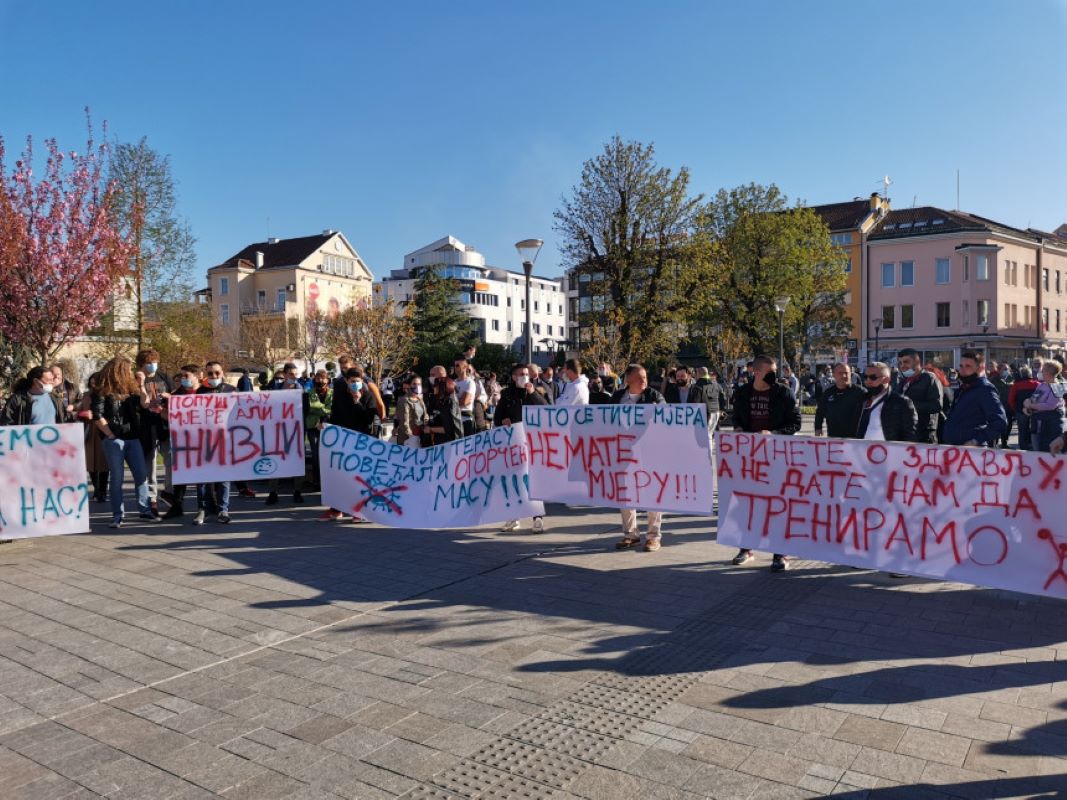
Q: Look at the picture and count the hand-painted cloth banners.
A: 5